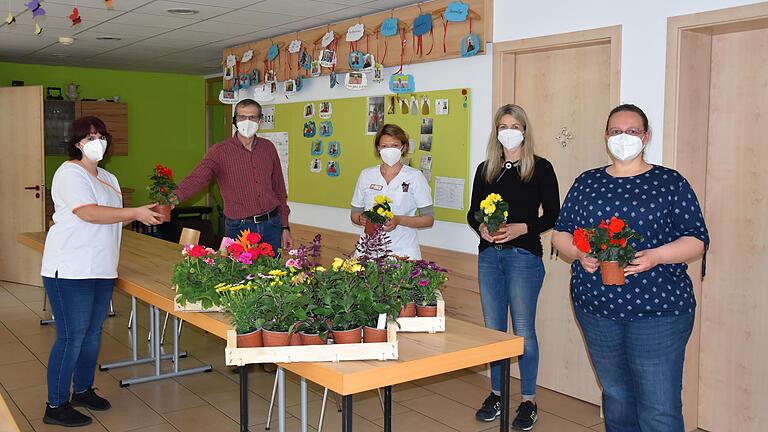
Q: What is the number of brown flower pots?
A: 11